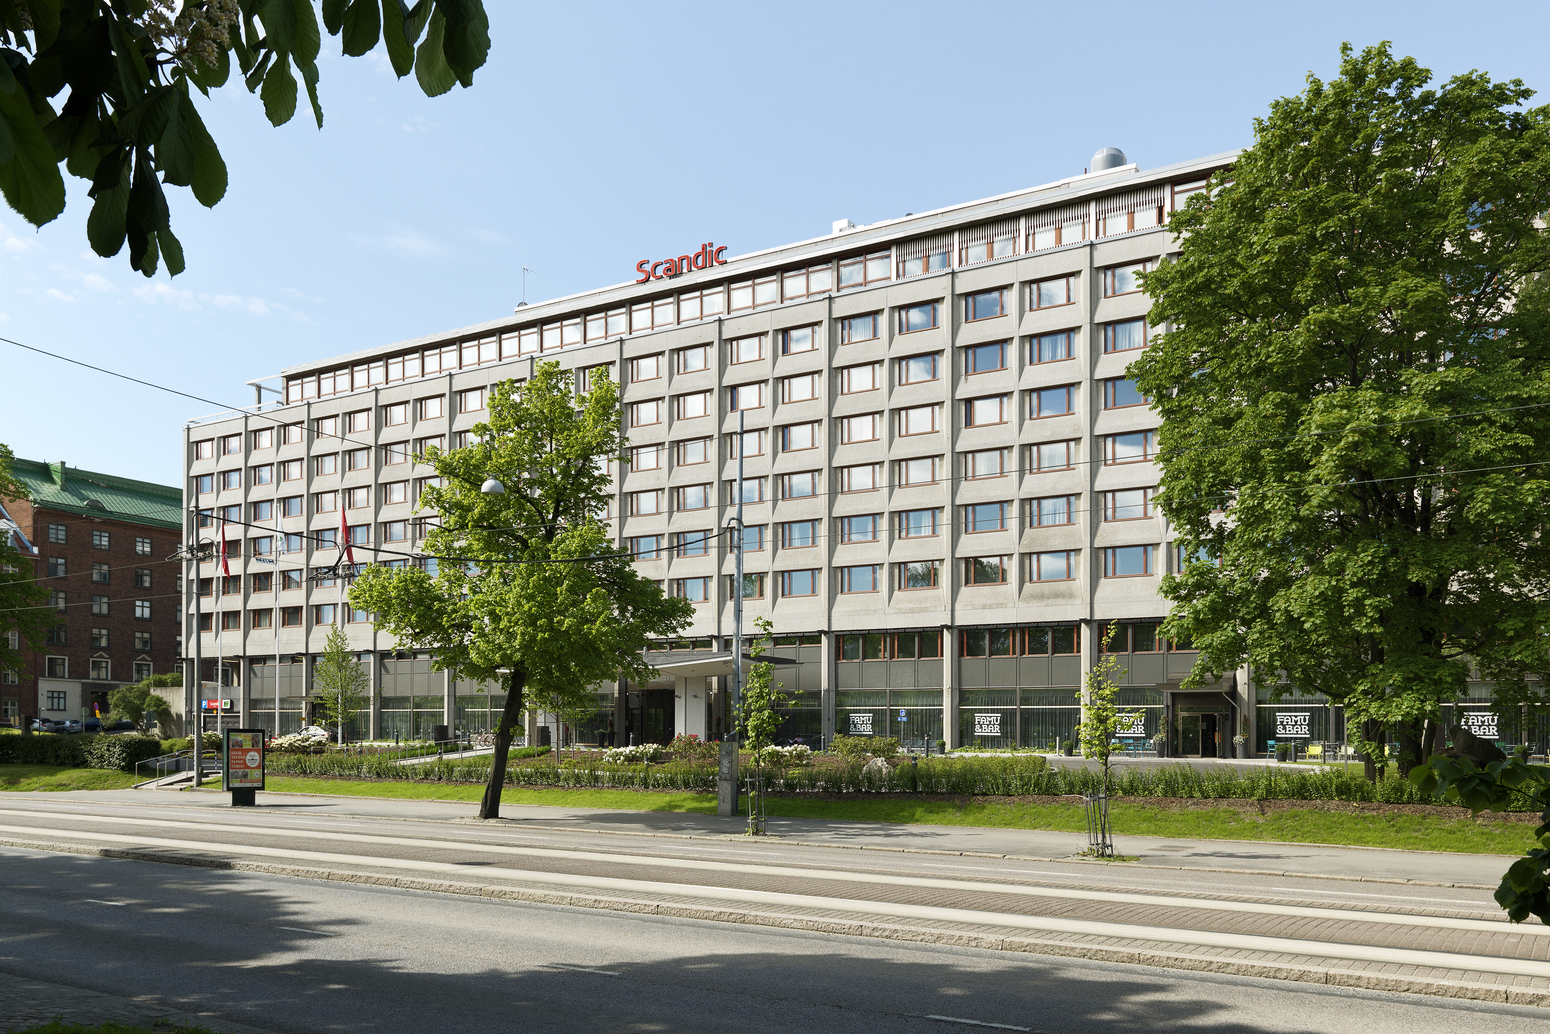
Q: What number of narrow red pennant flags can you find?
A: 2